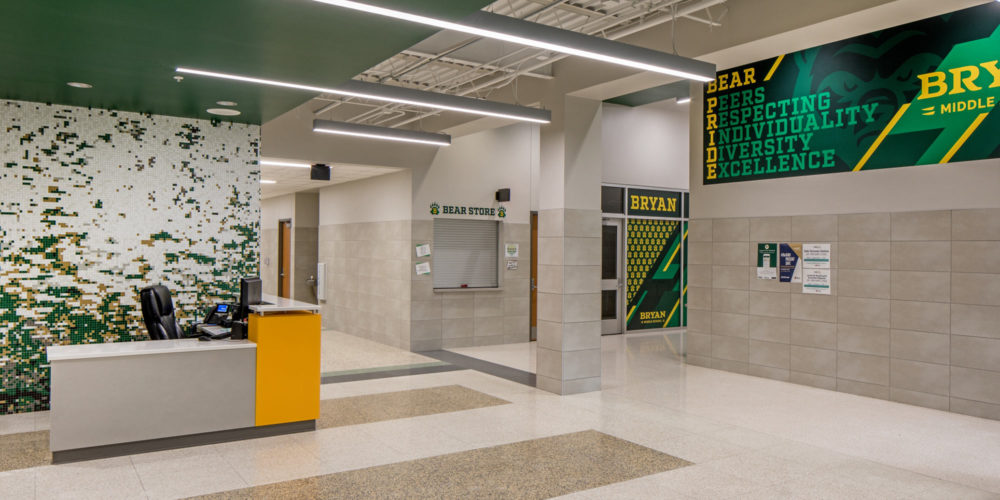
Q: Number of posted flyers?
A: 8